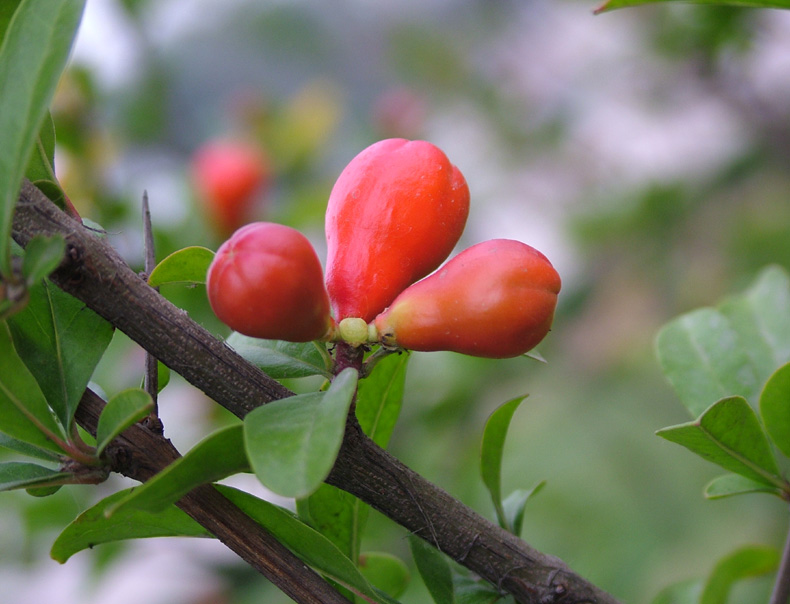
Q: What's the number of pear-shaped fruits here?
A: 3